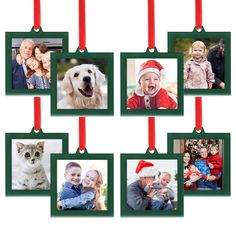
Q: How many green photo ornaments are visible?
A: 8